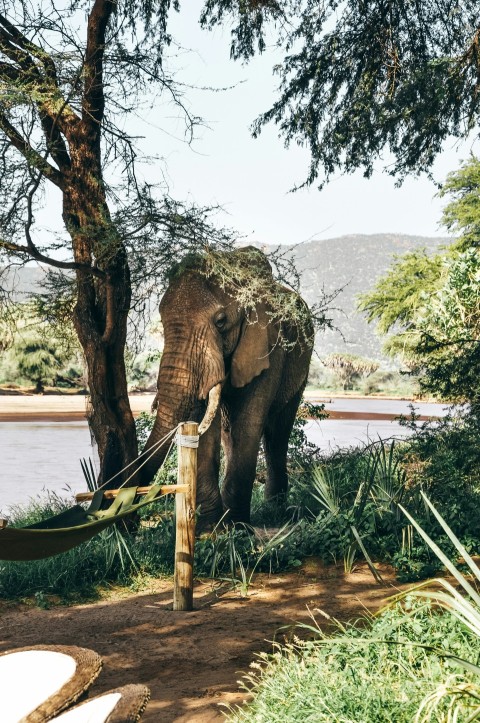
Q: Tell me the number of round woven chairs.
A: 2